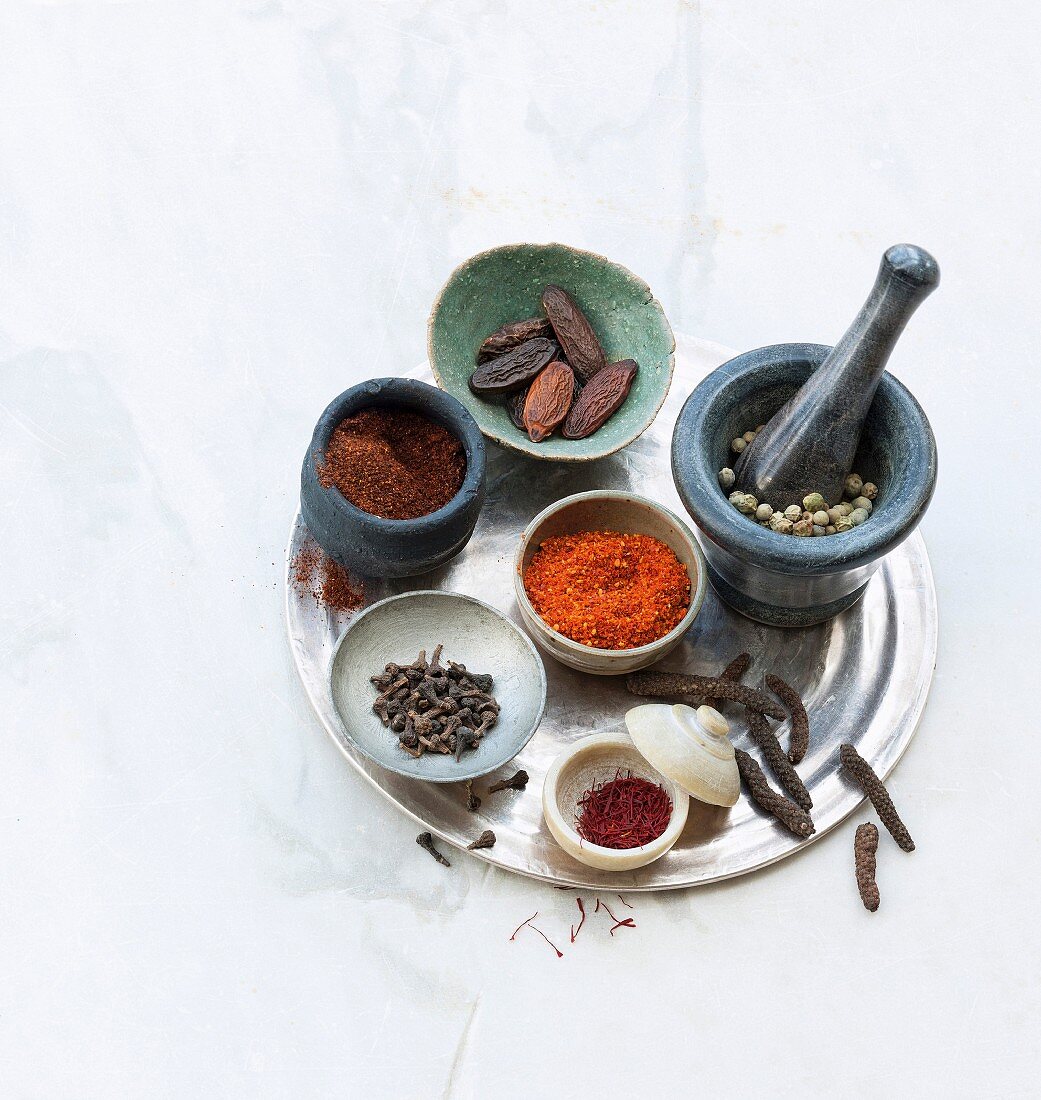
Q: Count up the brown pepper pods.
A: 7